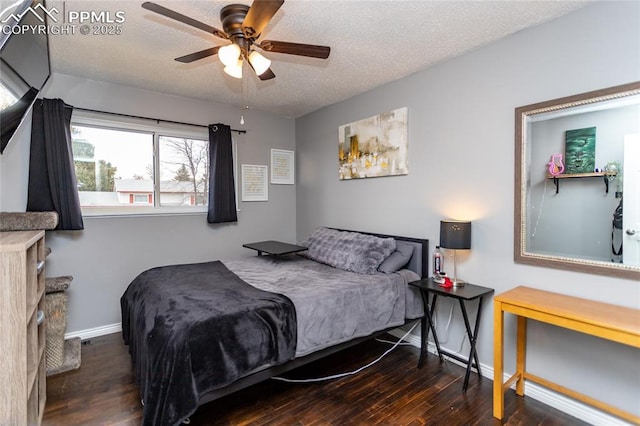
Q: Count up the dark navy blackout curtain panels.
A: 2